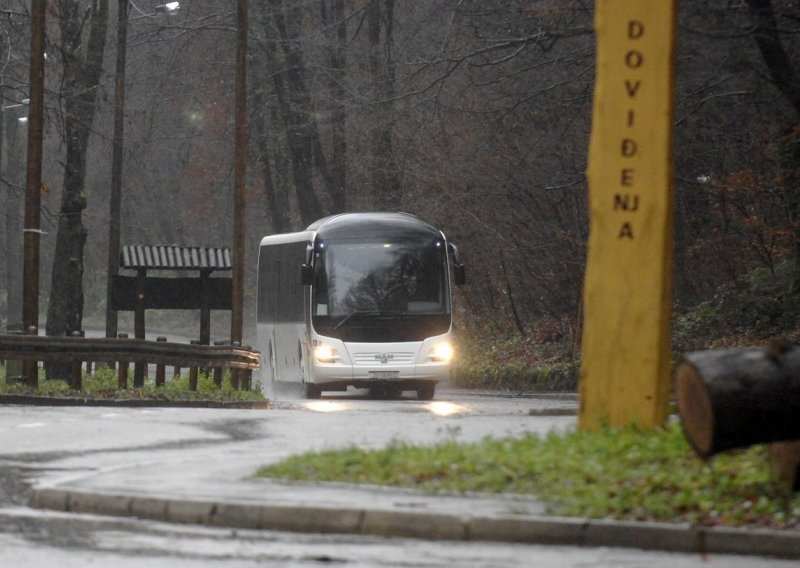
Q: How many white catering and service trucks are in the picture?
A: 0